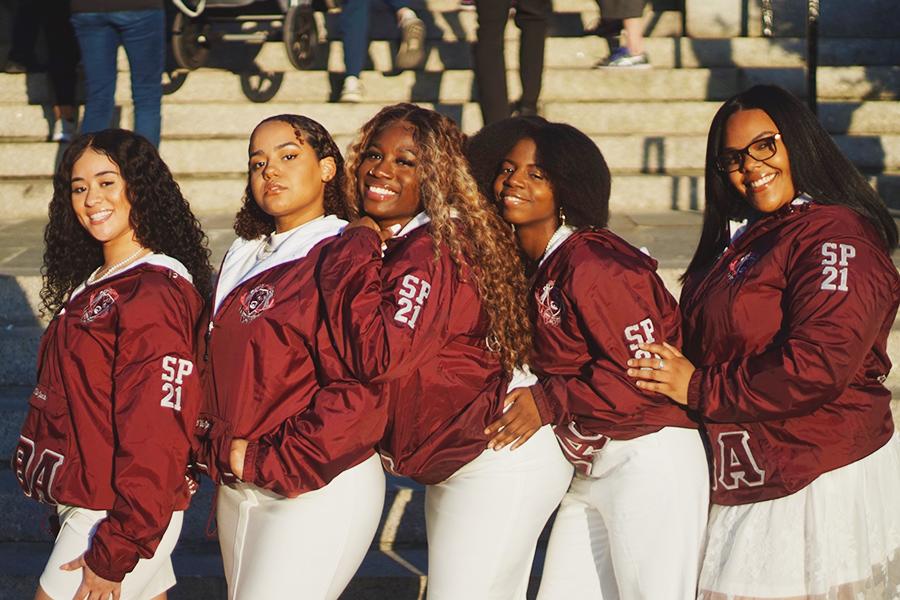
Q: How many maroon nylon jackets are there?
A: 5